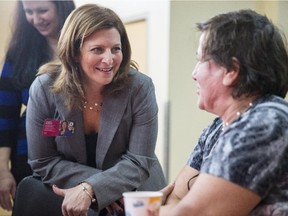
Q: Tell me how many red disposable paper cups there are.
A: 0